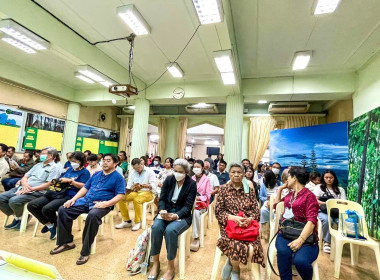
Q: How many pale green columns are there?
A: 3